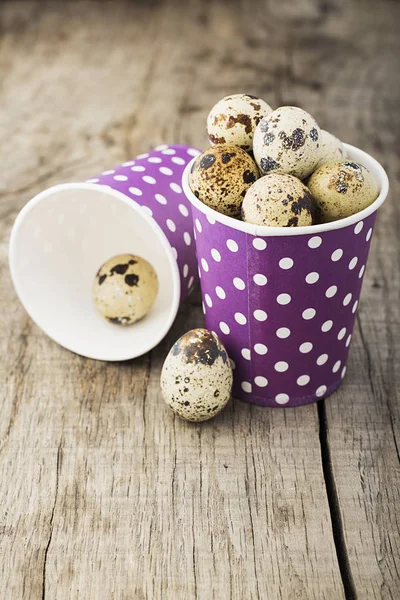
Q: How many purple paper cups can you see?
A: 2